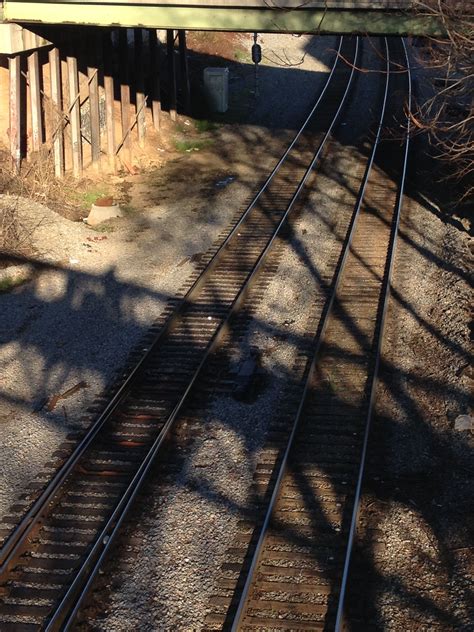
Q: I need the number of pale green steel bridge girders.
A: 1